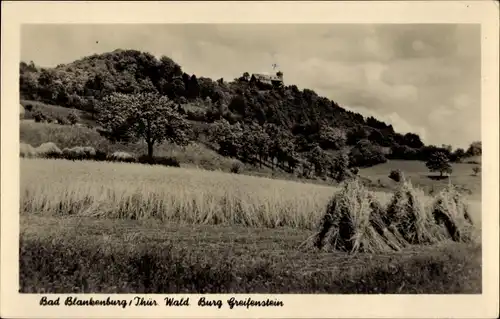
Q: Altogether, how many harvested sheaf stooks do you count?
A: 3